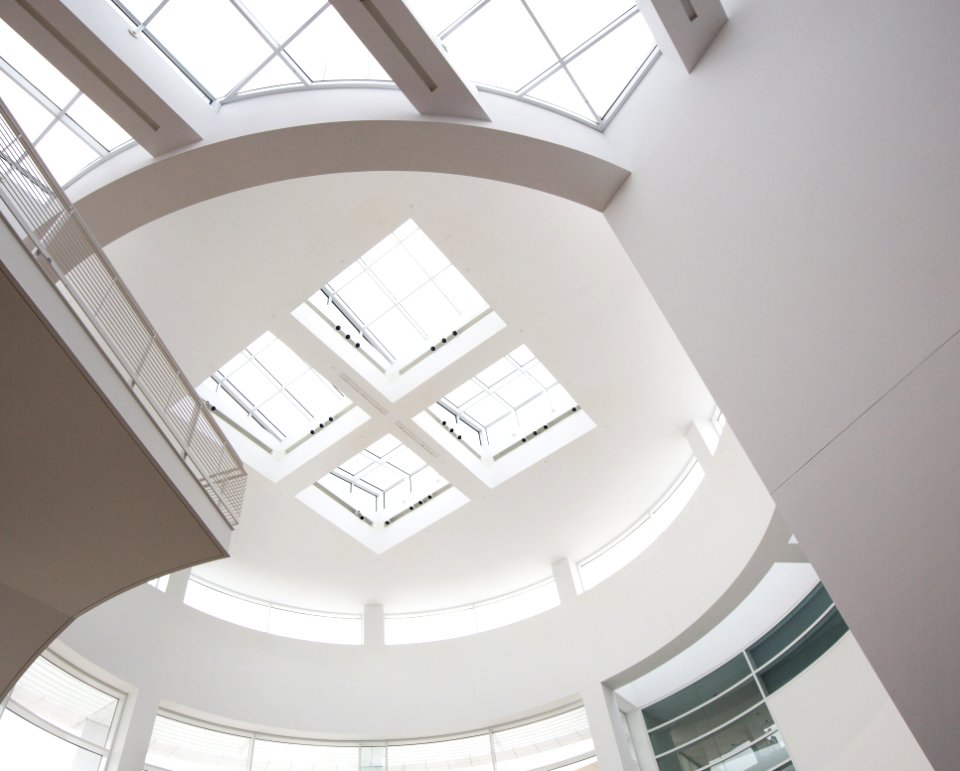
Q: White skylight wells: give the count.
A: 4